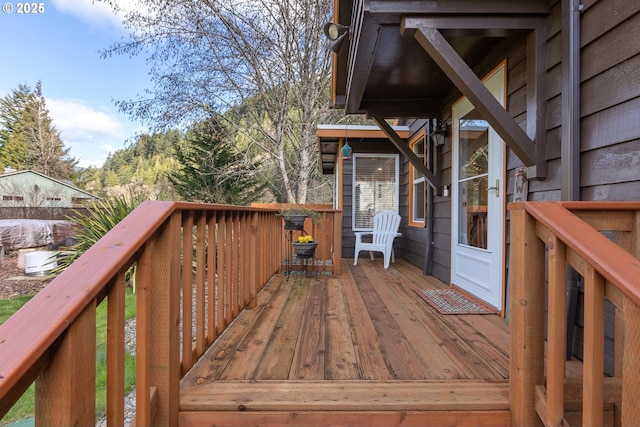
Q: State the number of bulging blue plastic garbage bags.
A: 0